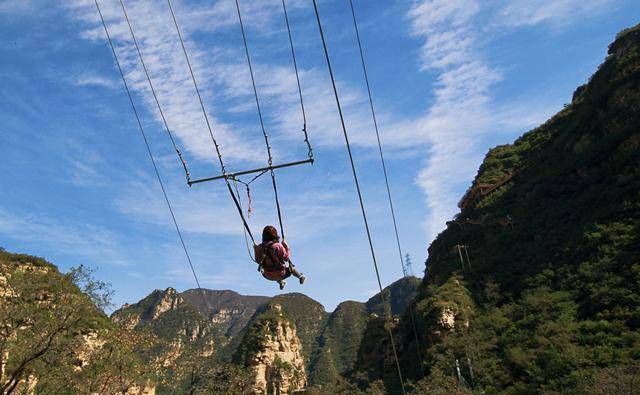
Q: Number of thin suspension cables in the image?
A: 7